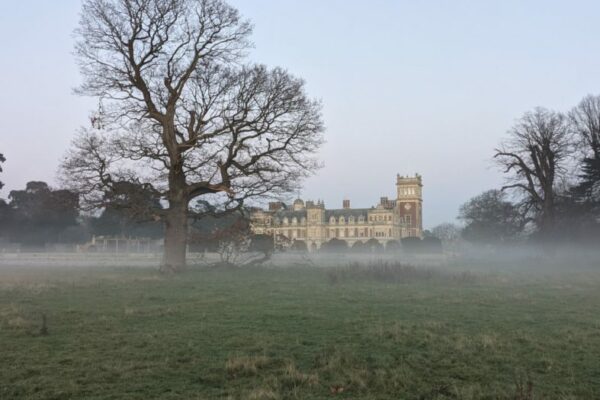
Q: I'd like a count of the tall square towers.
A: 1